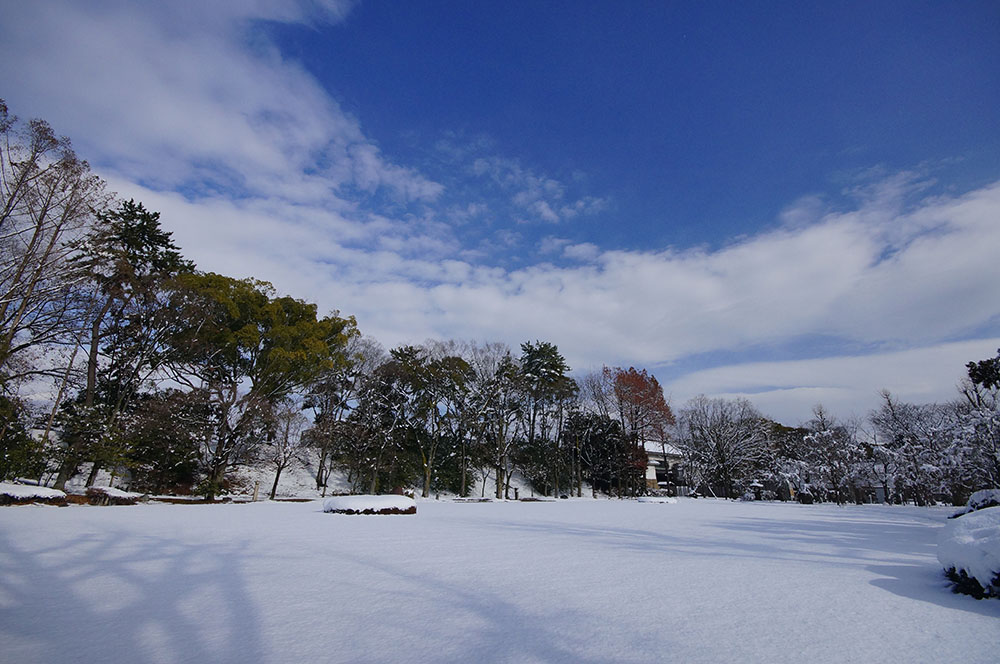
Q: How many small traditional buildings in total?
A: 1